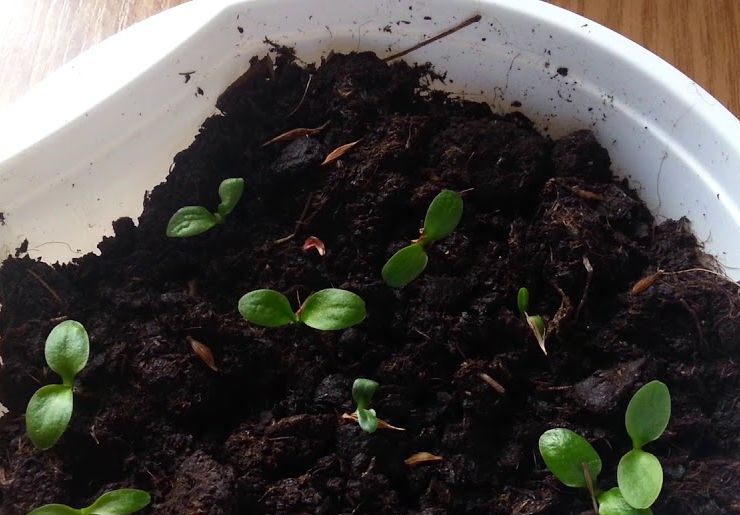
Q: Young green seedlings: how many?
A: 9